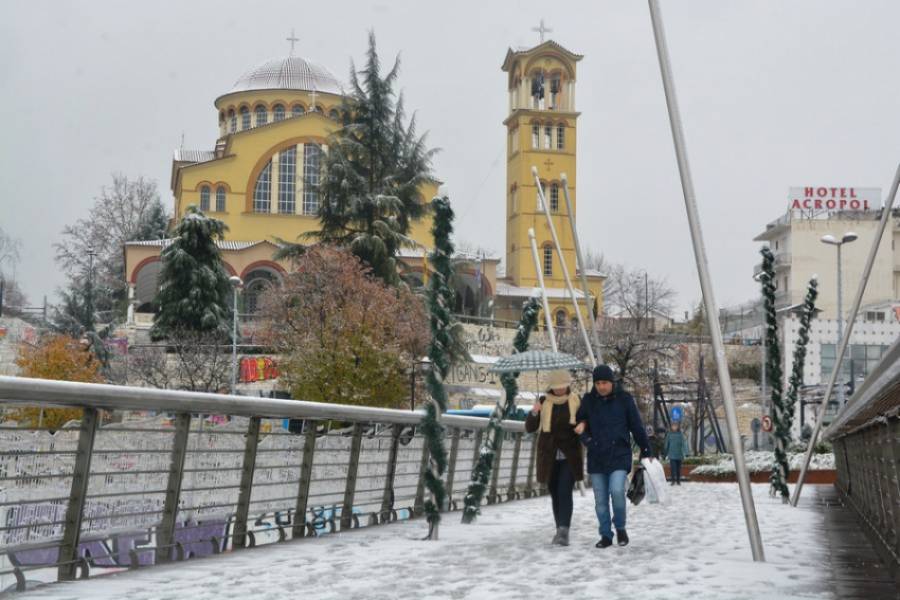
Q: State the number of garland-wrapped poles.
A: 4